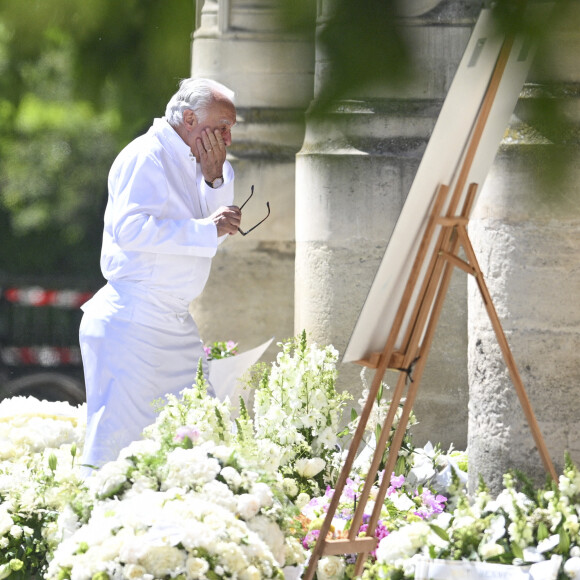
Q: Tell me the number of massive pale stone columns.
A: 3